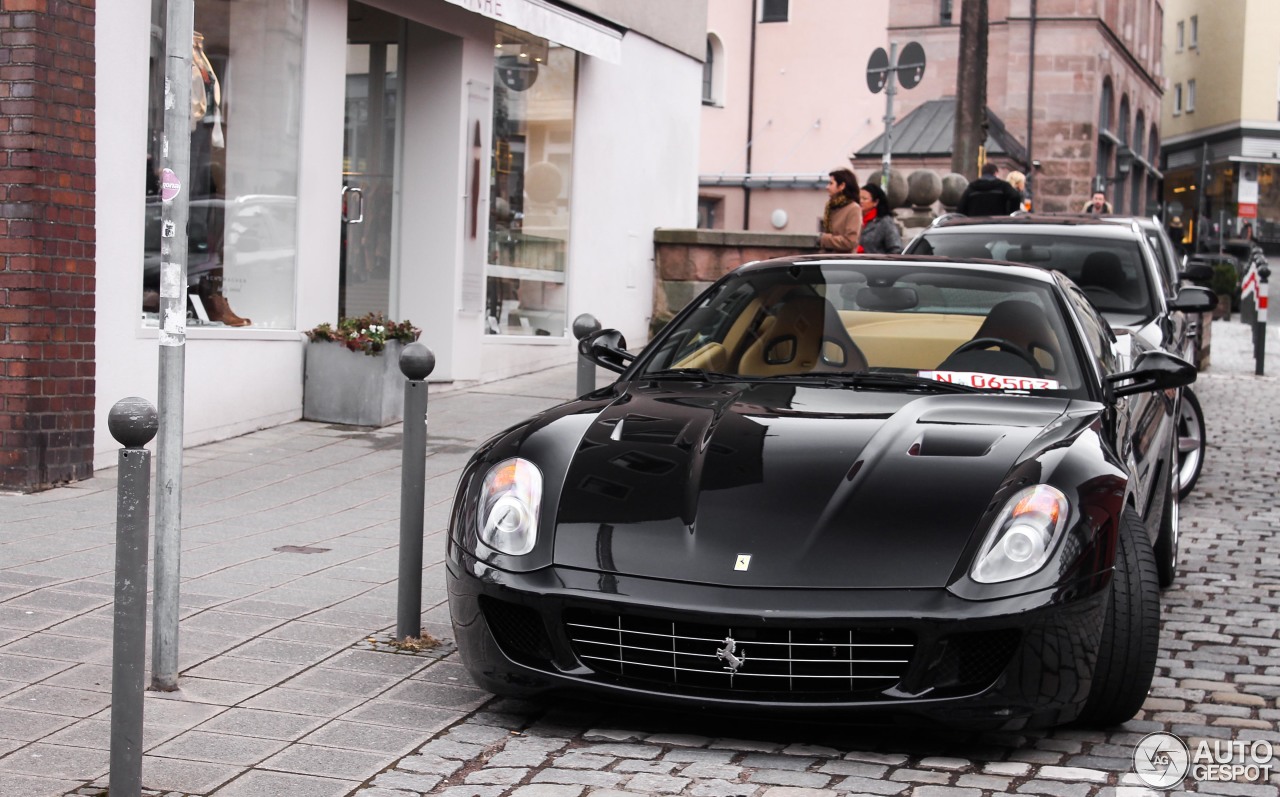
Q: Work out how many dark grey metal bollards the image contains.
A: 3